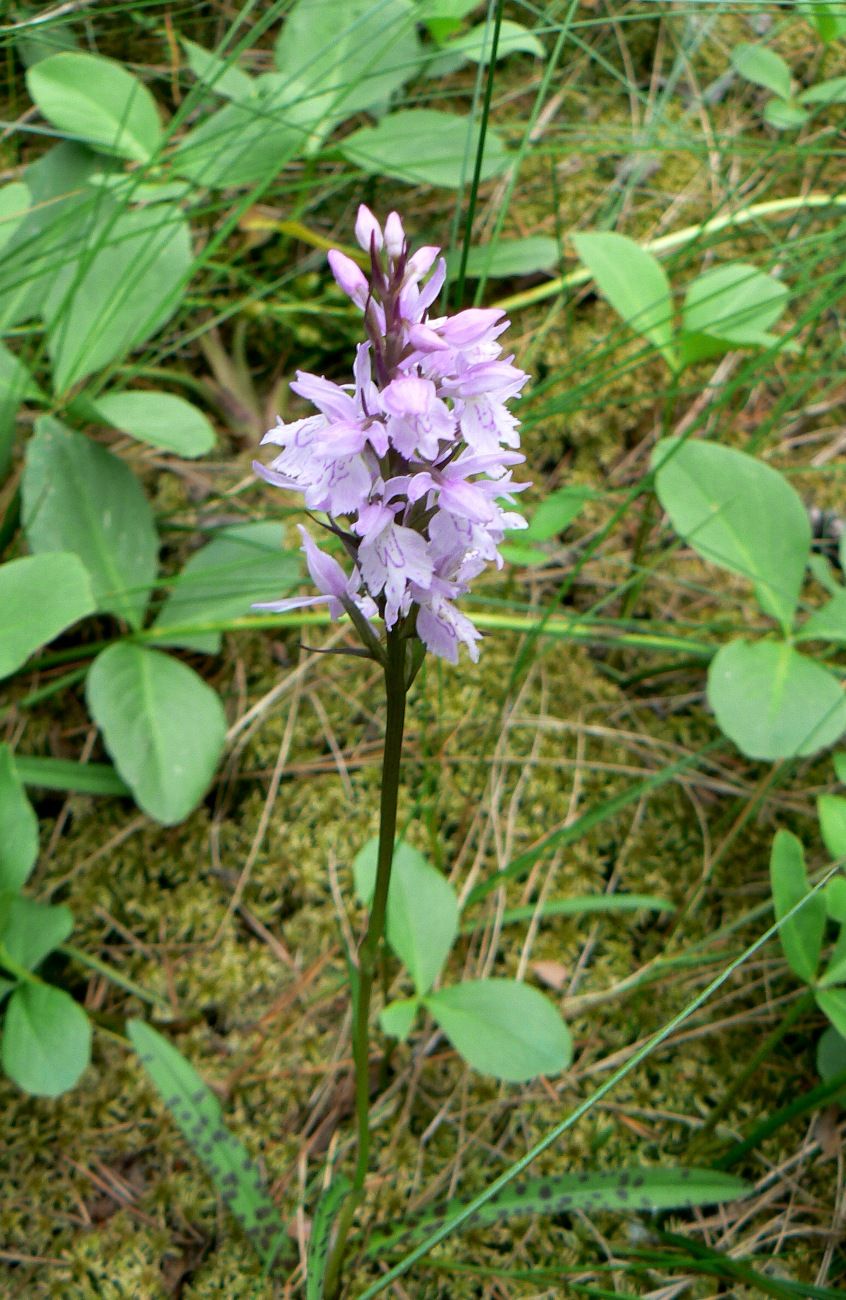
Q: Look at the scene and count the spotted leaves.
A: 3